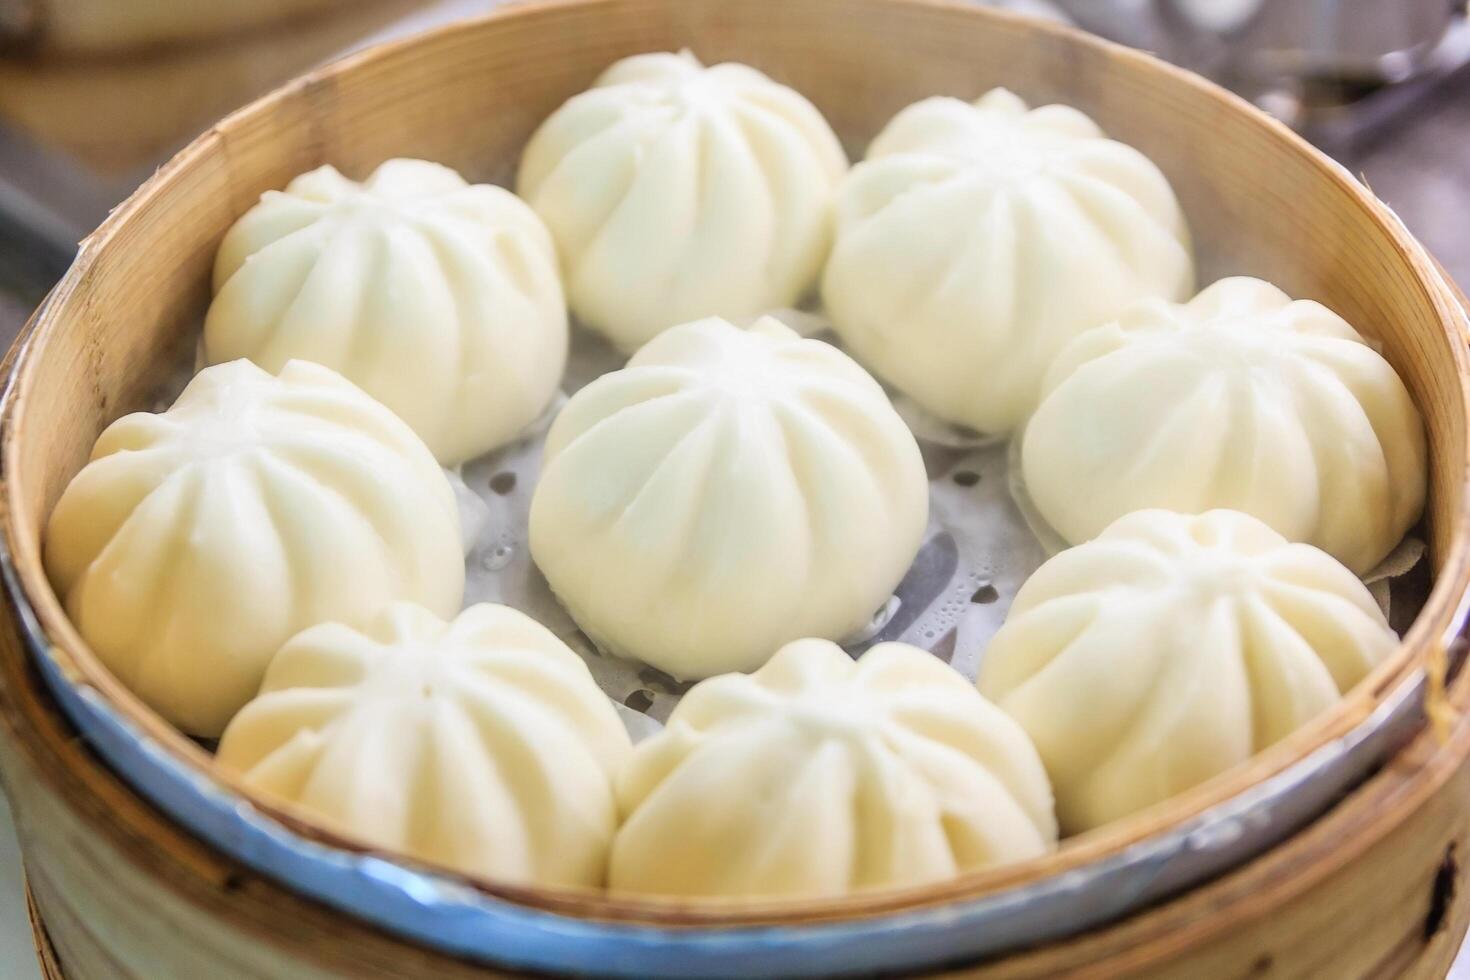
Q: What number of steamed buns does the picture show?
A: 9